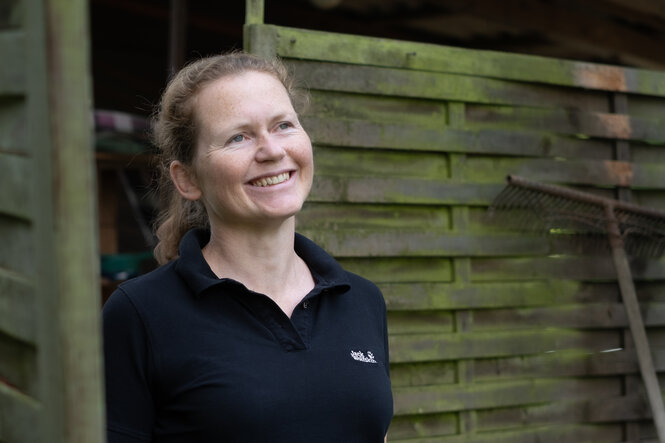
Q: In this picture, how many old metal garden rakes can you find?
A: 1